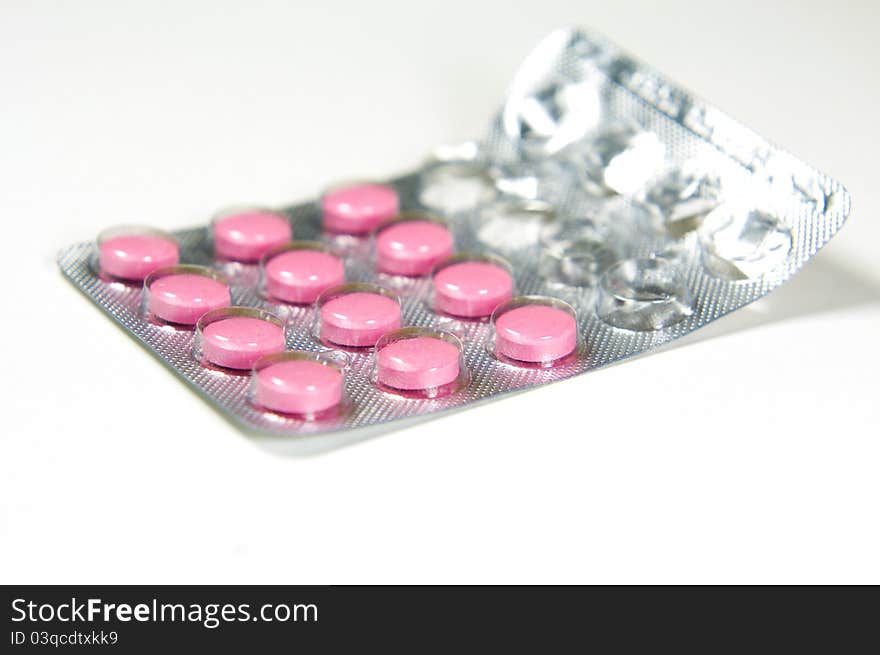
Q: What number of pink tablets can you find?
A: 12